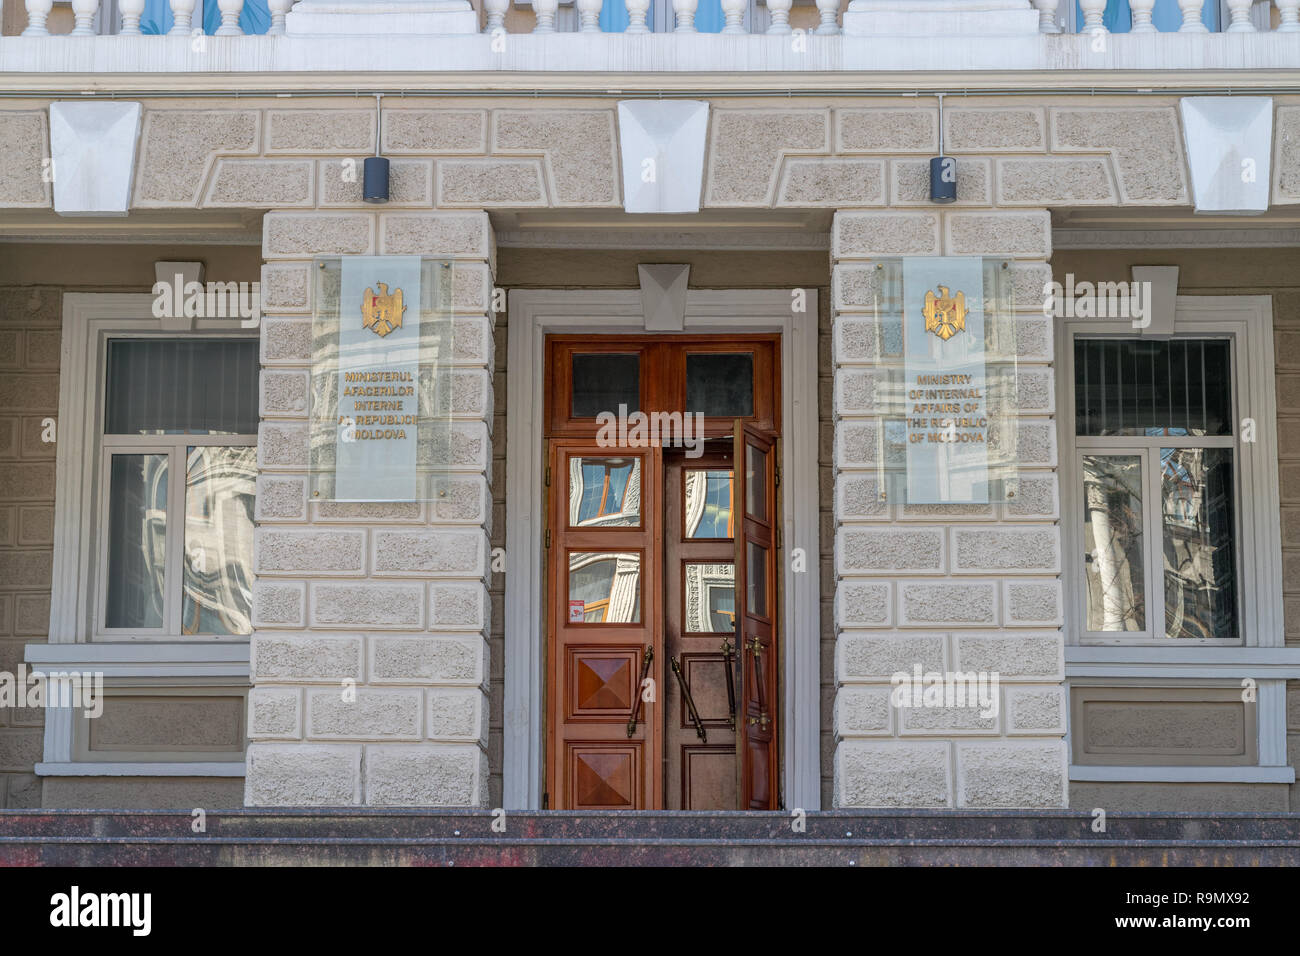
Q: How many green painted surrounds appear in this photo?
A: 0